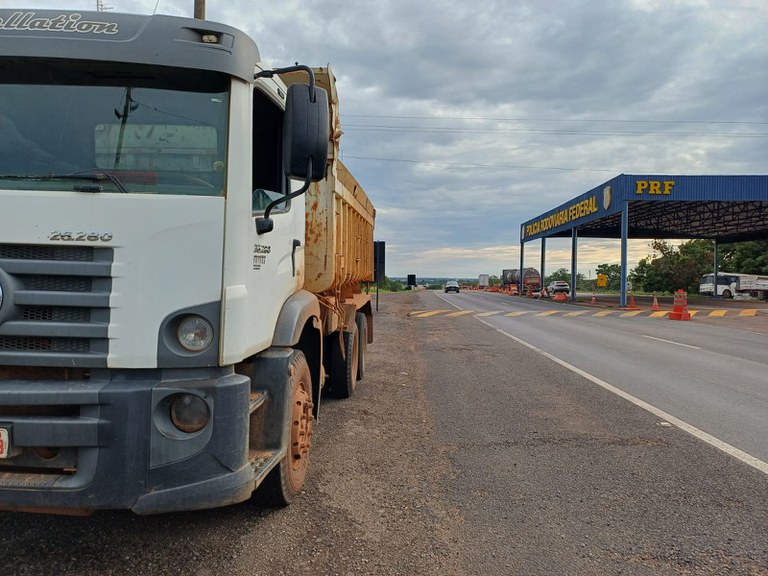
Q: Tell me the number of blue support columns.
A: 5